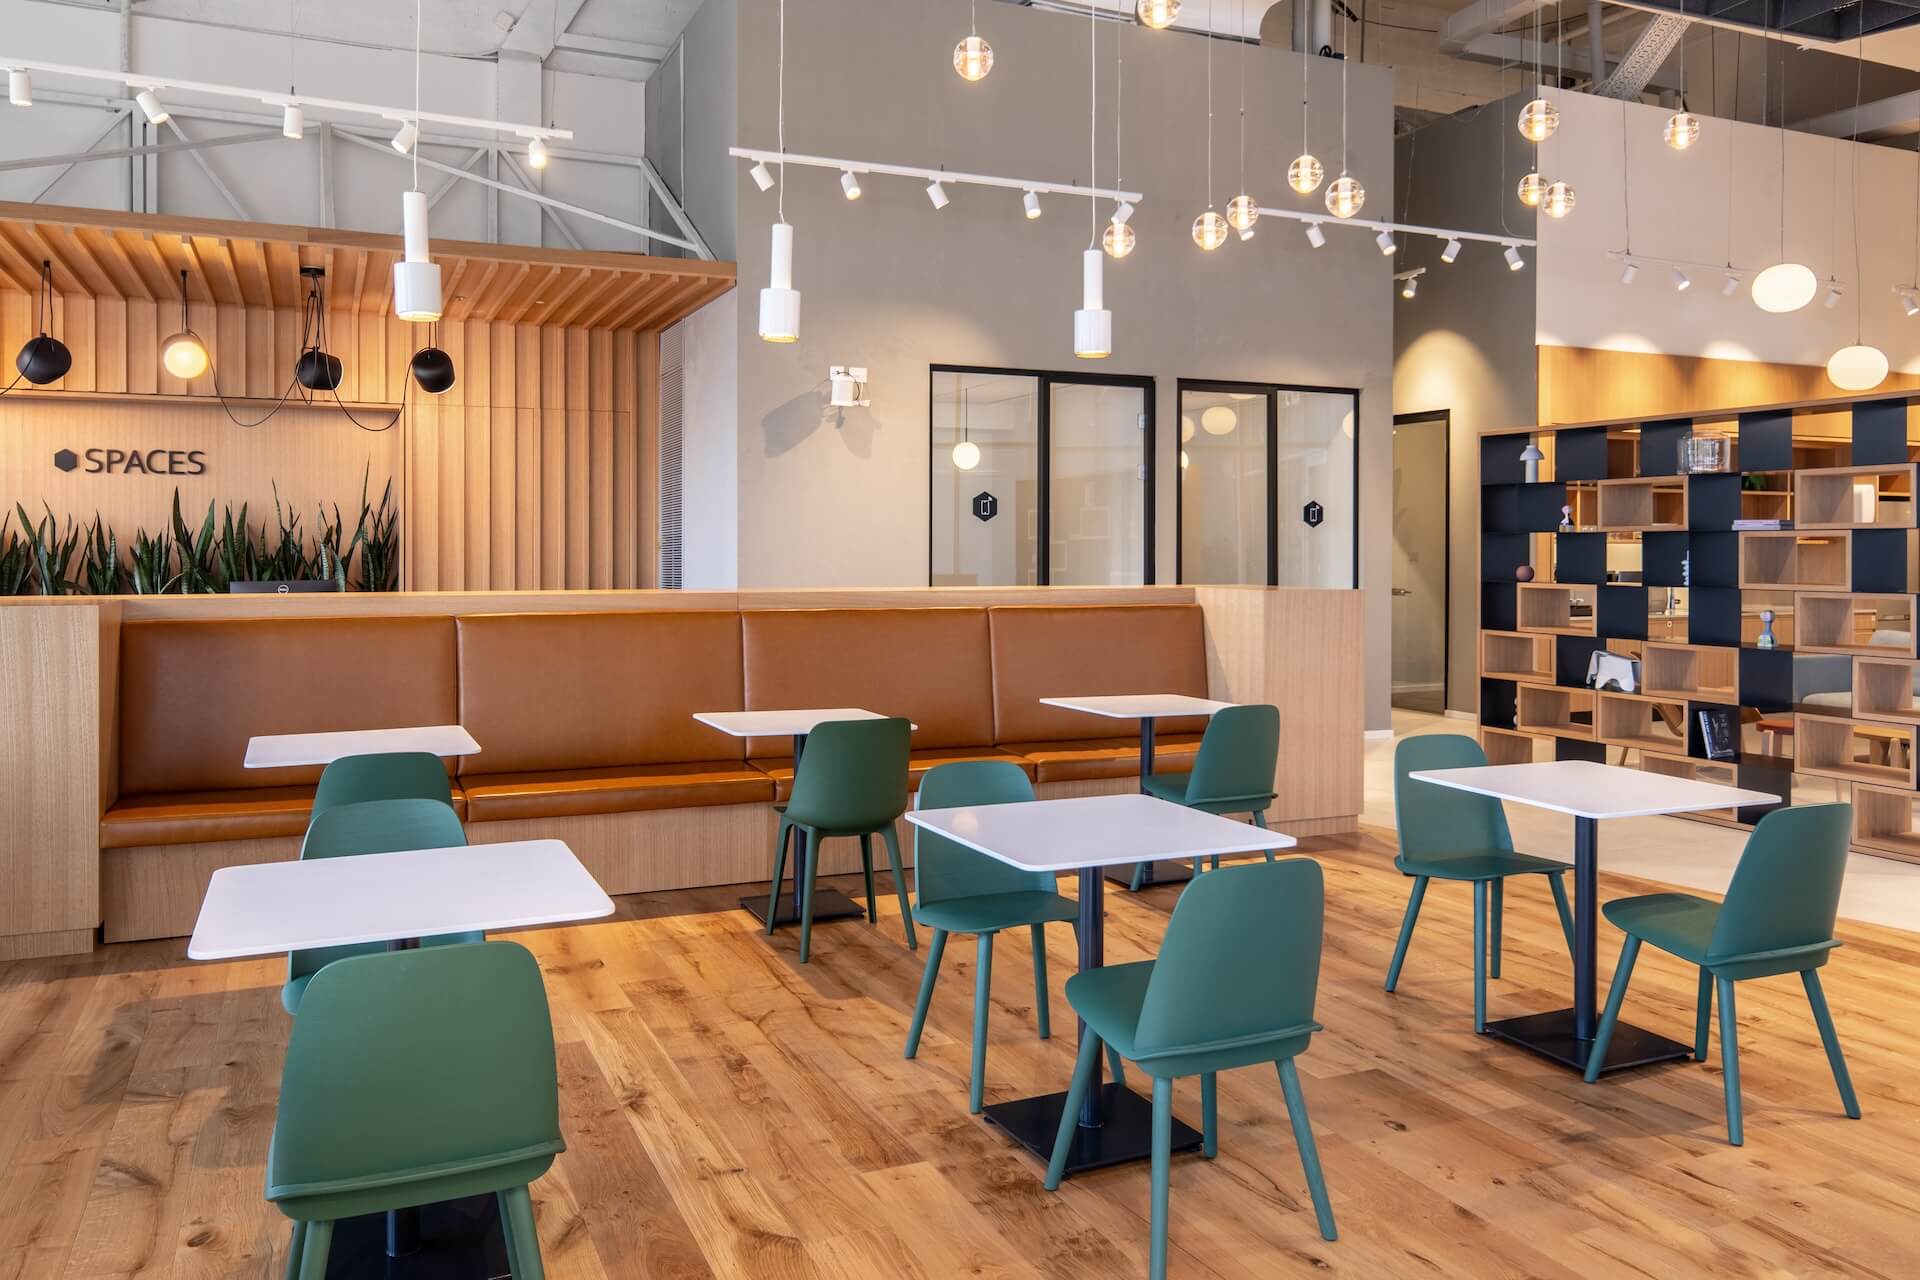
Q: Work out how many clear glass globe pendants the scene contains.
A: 11